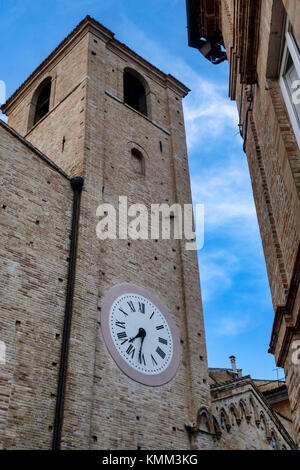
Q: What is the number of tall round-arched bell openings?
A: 2